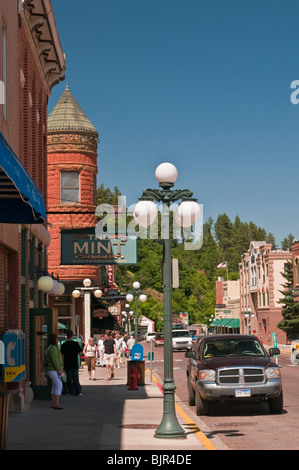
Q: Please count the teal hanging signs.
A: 1